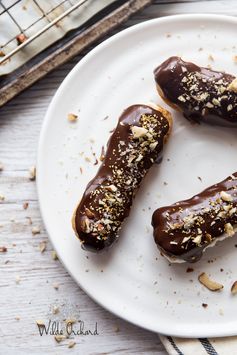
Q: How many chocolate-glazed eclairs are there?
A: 3